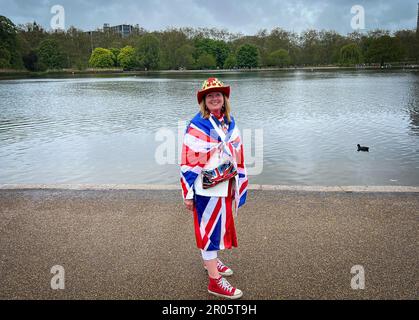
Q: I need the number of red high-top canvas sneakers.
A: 2